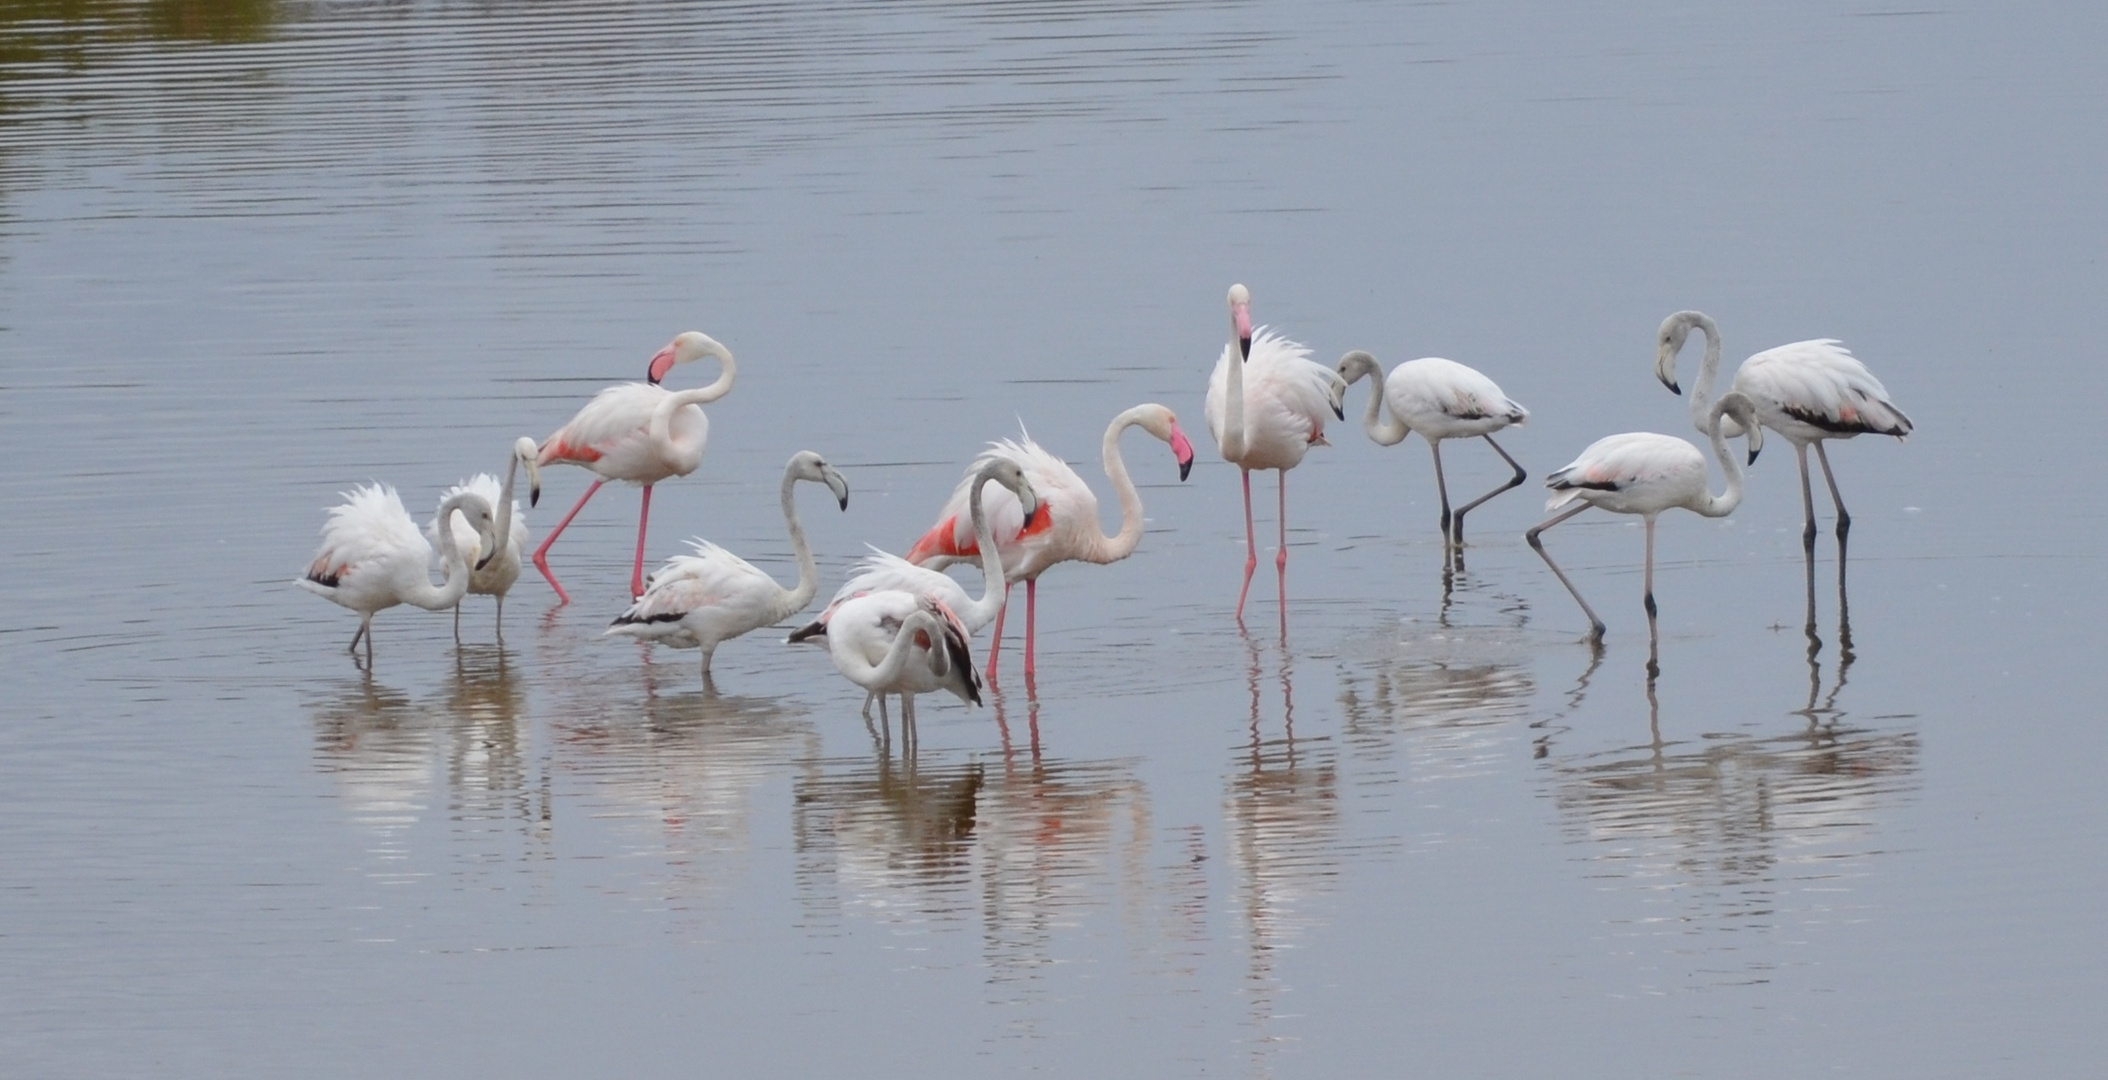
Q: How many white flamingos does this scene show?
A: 8